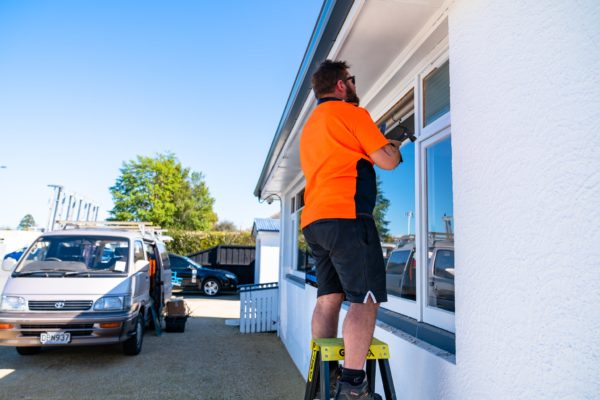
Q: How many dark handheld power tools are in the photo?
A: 1